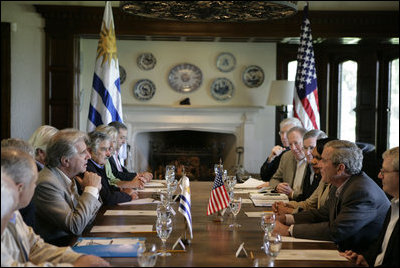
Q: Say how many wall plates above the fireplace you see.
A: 7